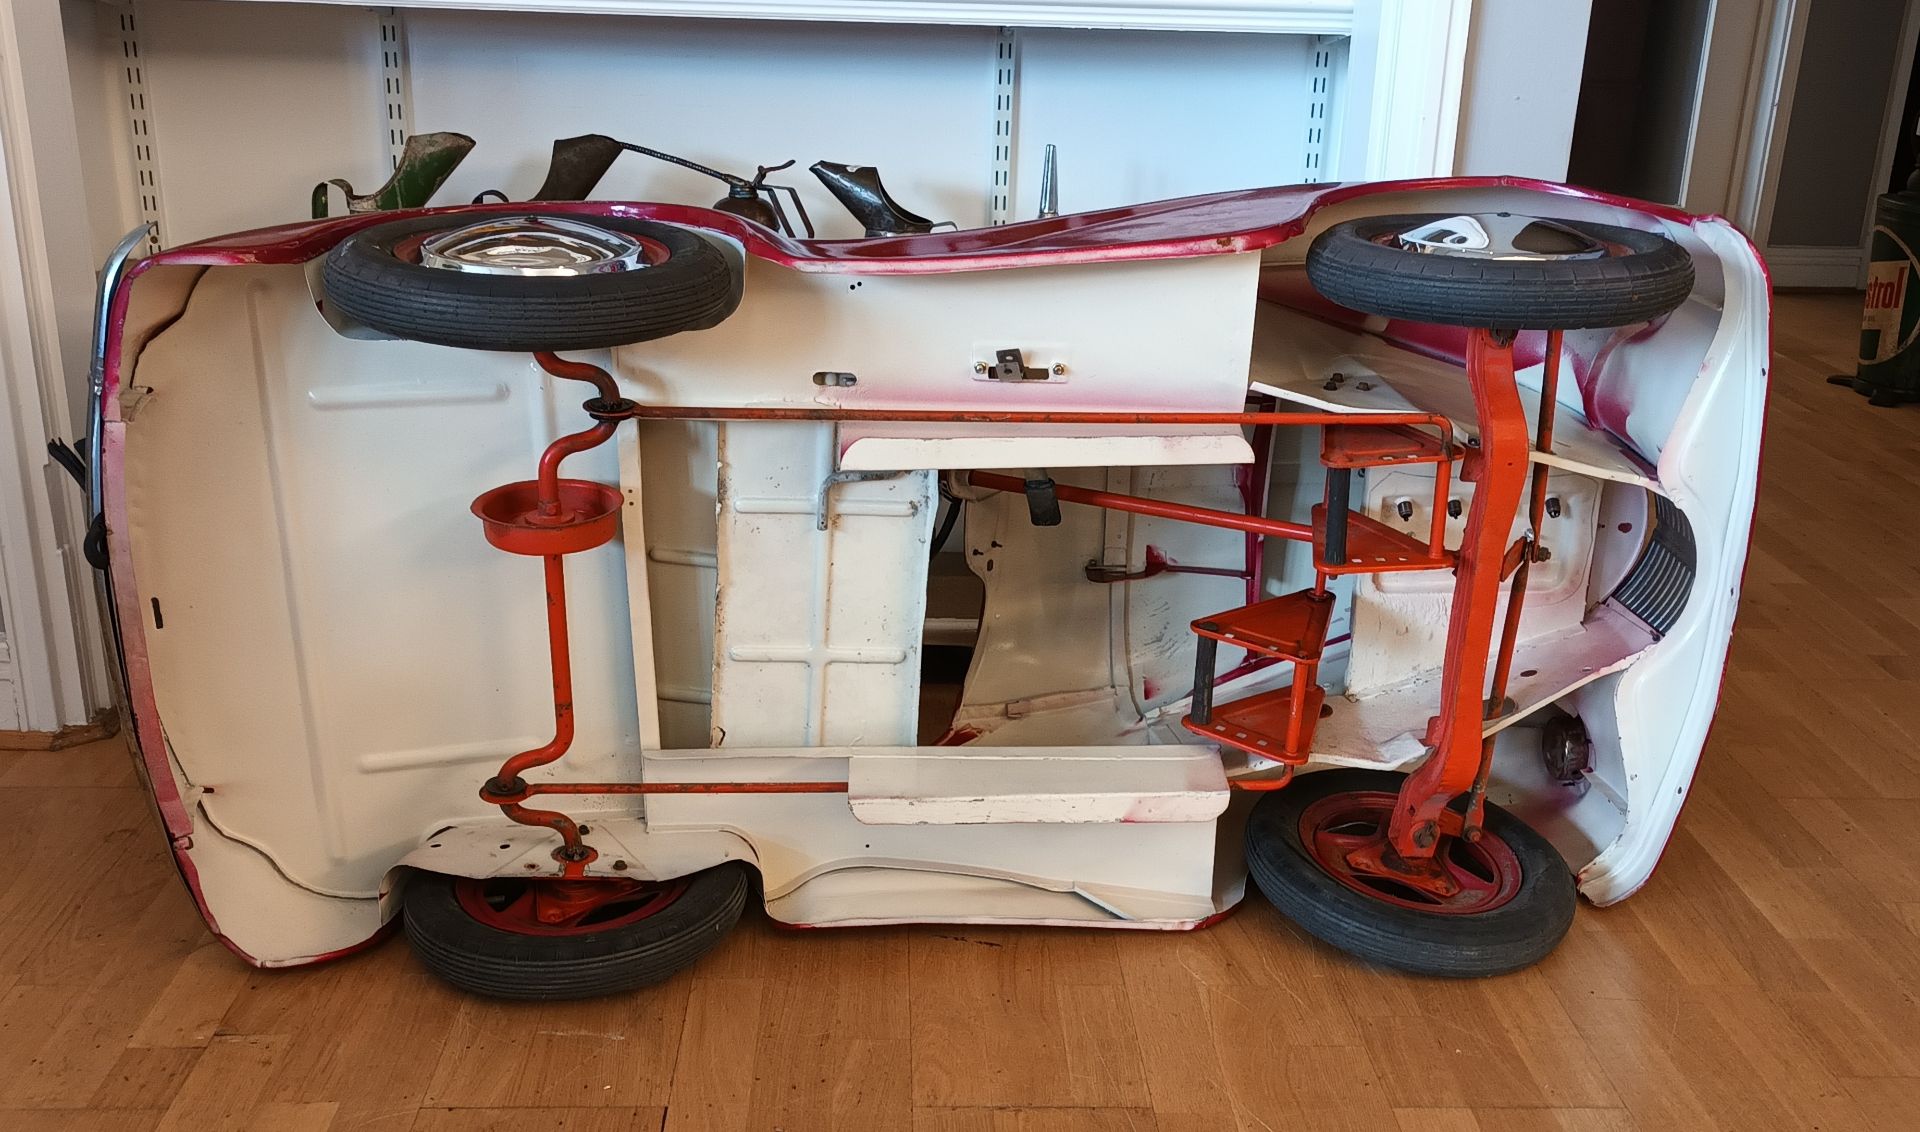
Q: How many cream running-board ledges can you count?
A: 2